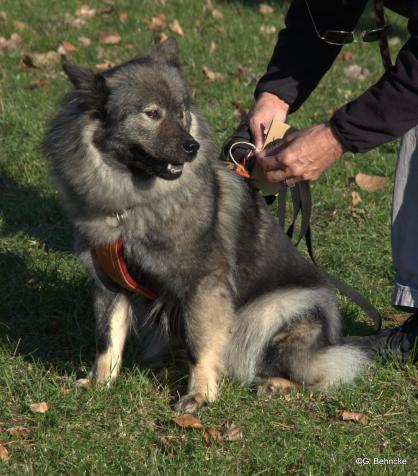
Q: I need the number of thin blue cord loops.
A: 0